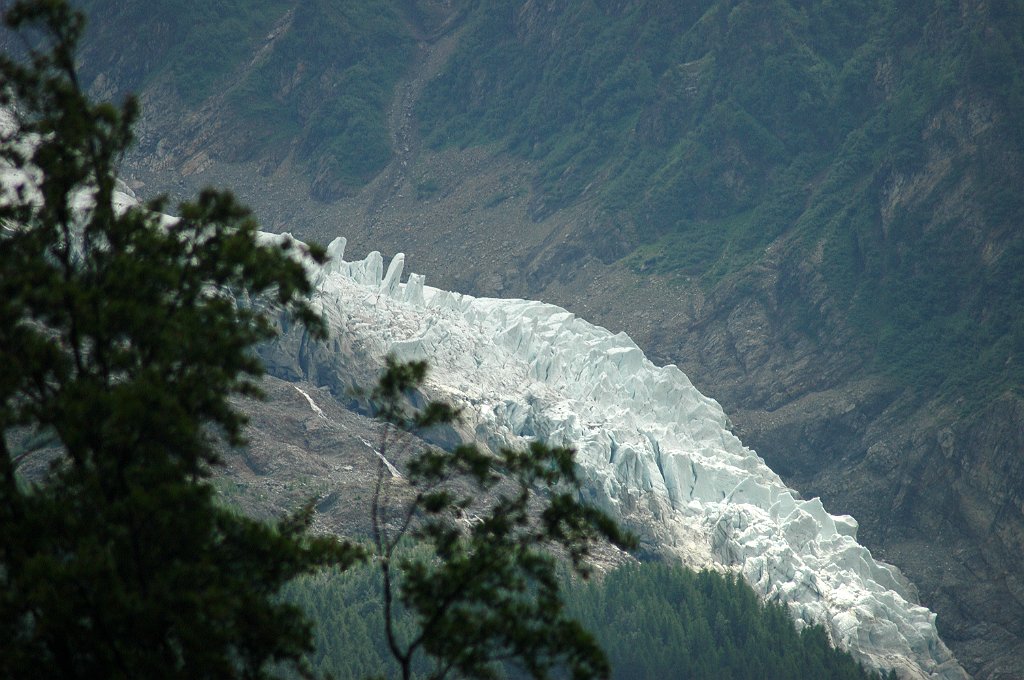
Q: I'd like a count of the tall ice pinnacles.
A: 4